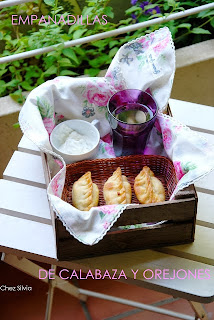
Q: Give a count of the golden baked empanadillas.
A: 3